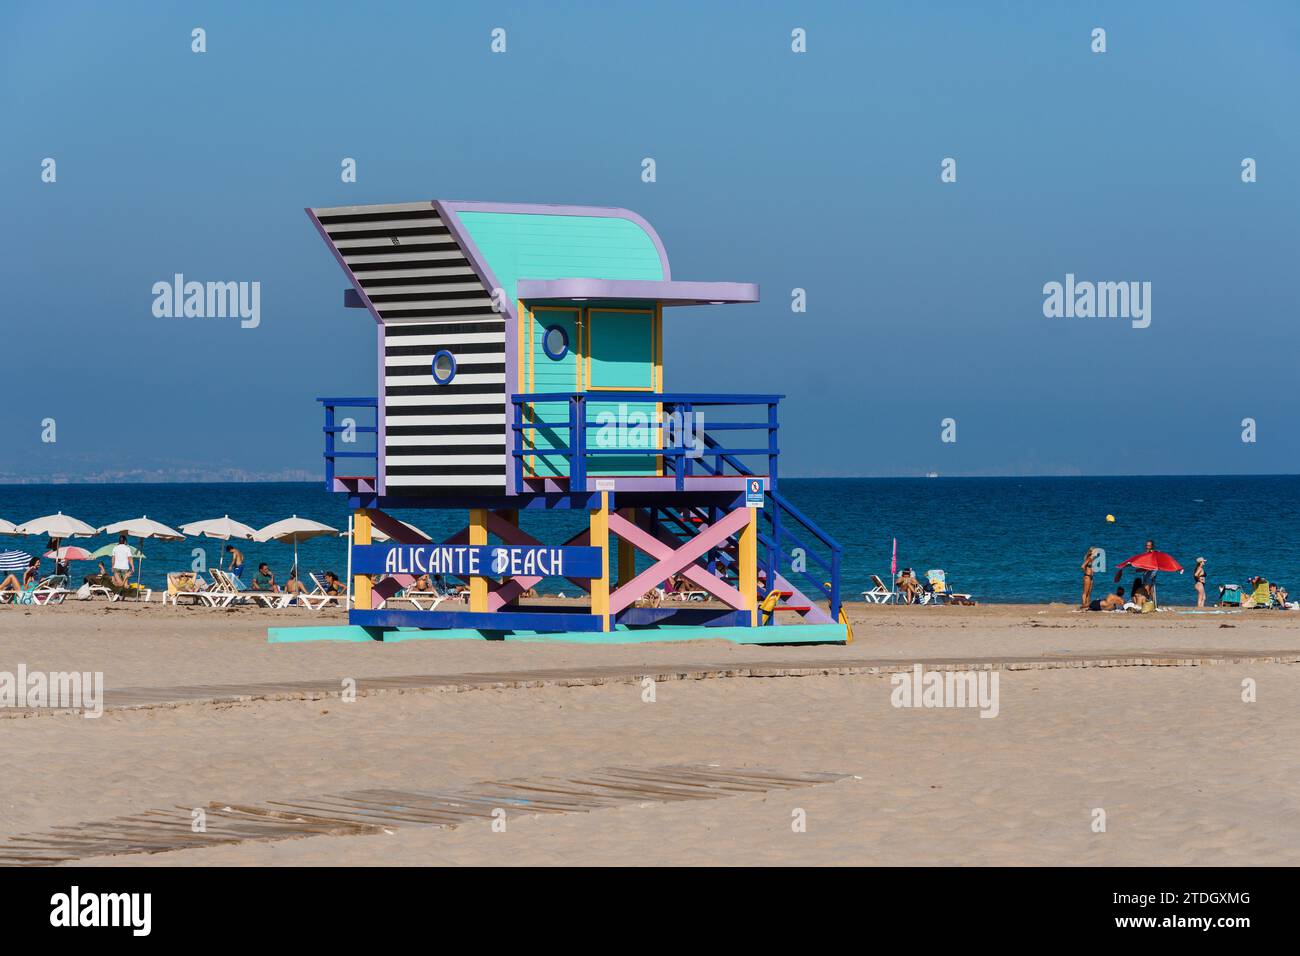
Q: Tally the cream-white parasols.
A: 6